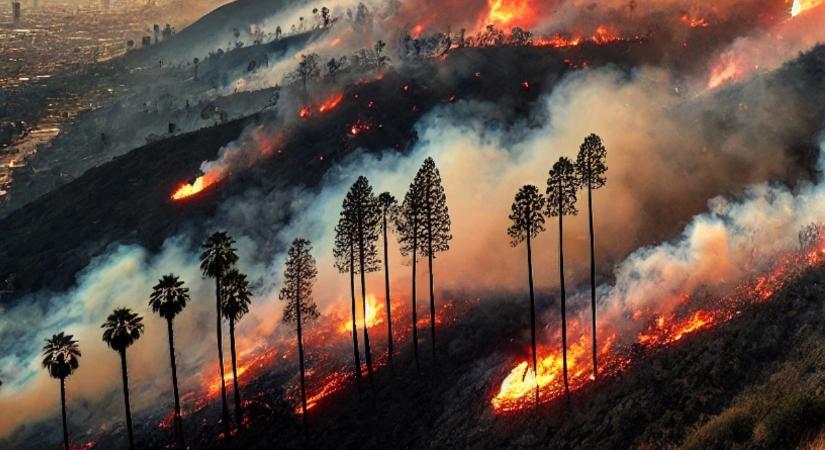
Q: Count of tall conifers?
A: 9